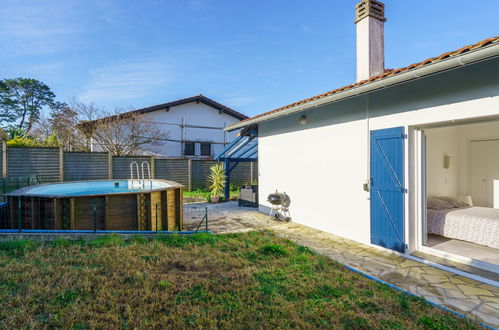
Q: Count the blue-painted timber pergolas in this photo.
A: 1